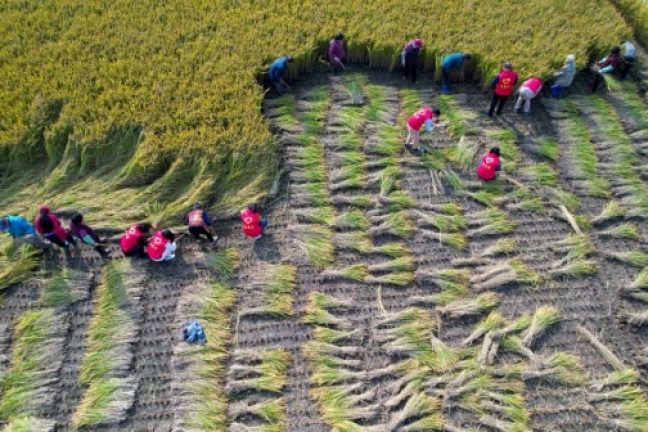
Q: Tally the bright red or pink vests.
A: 7